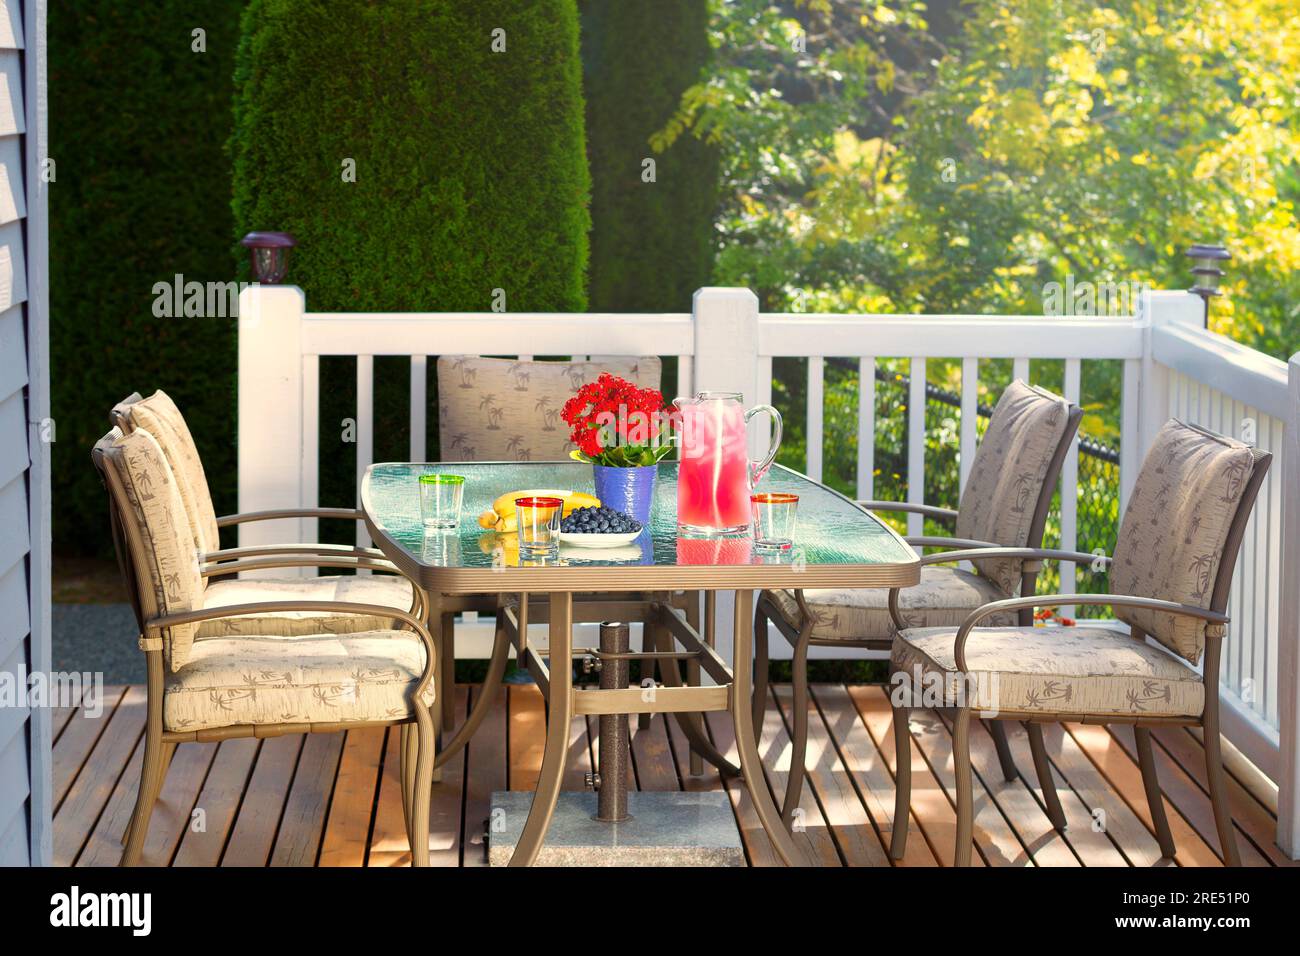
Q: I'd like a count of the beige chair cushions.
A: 9